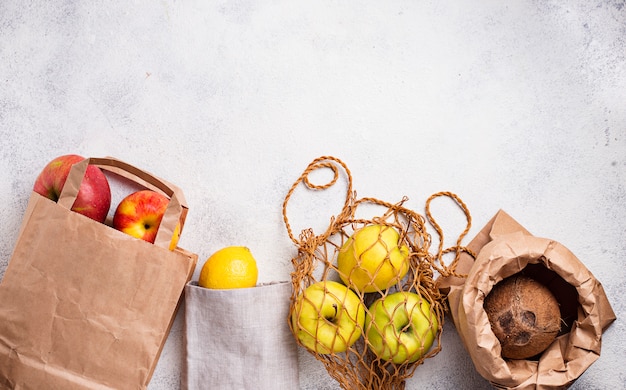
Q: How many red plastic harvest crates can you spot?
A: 0